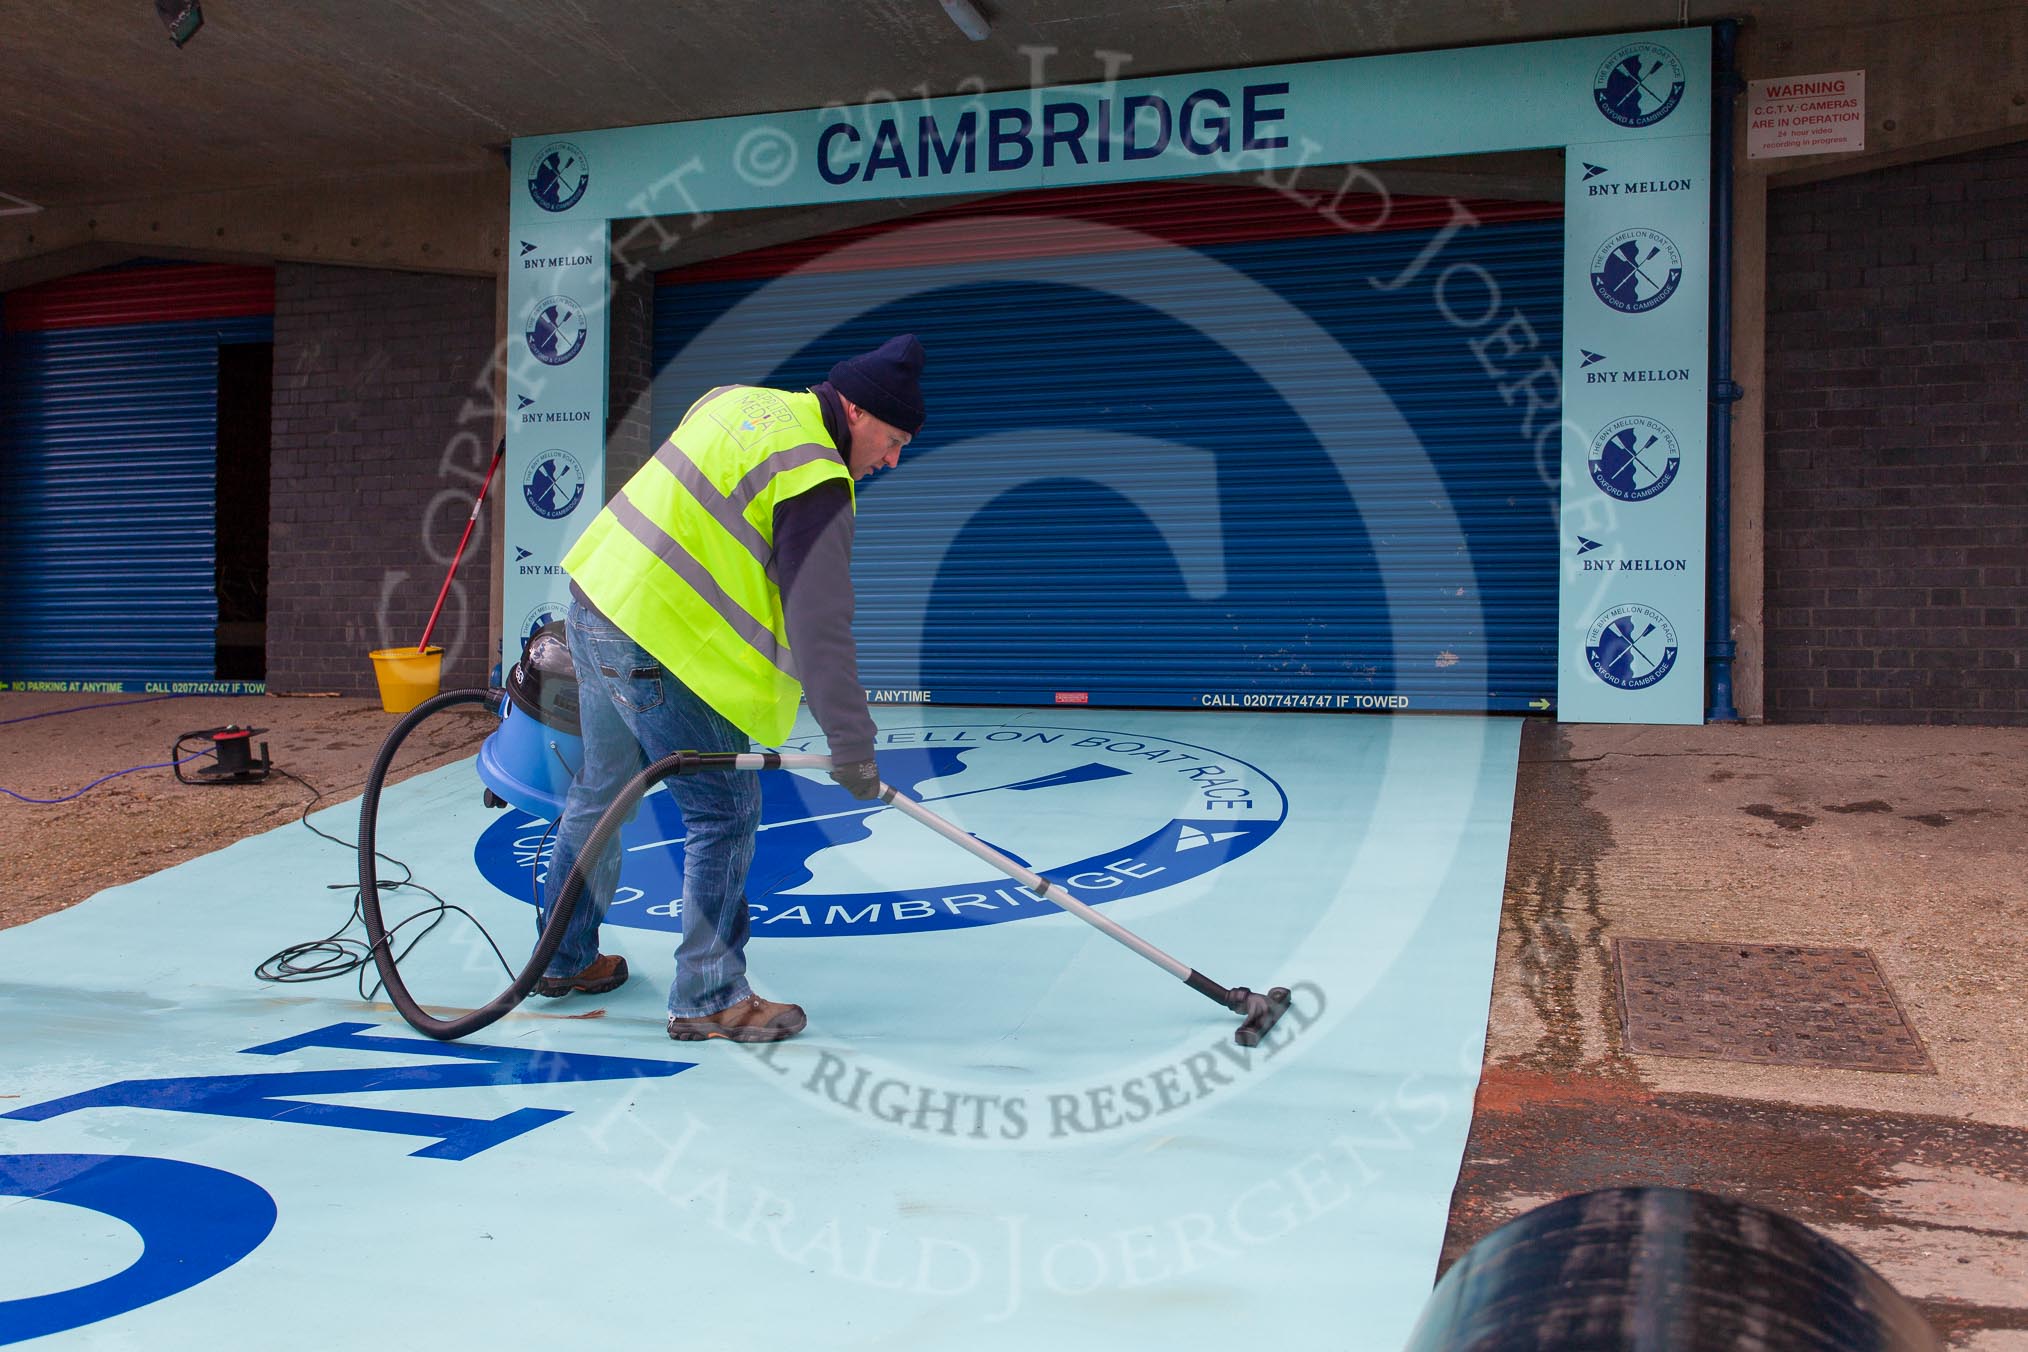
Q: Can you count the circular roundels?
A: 9